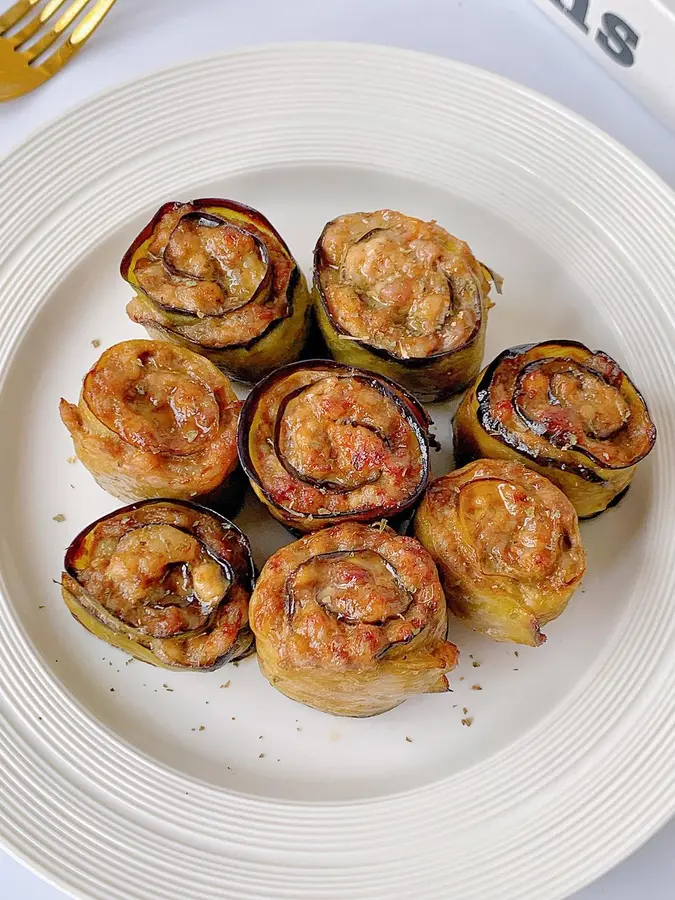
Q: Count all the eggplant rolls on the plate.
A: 8